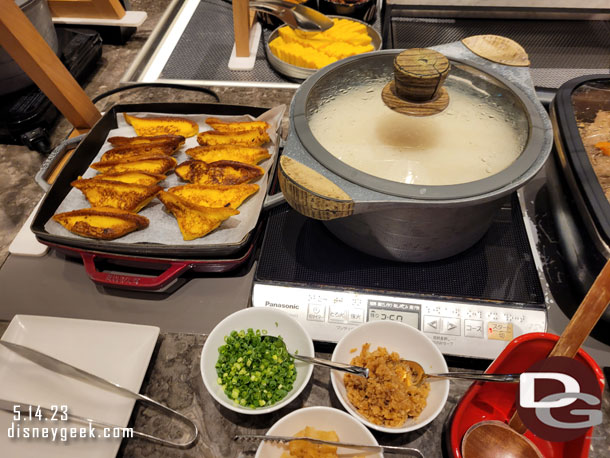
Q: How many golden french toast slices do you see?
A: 13